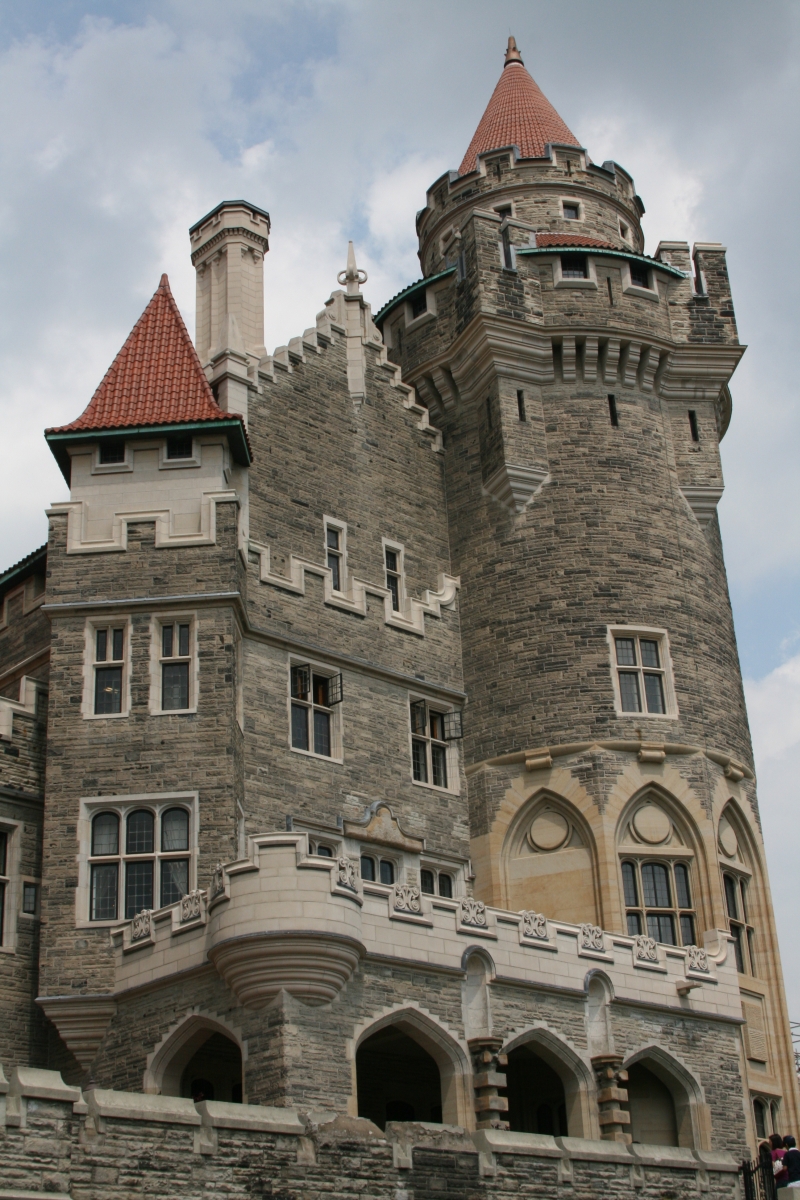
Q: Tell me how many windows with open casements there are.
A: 2